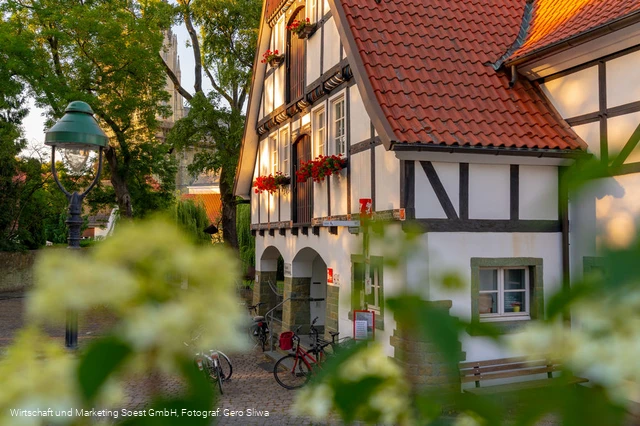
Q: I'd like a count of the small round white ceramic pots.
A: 0